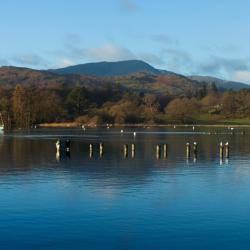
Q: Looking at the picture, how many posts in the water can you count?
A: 12